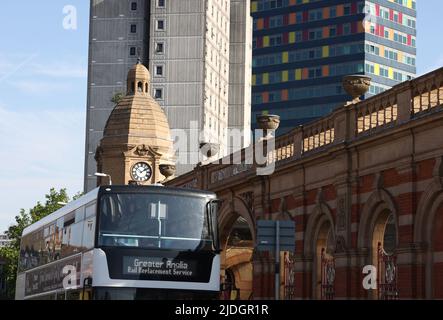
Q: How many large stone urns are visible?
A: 4